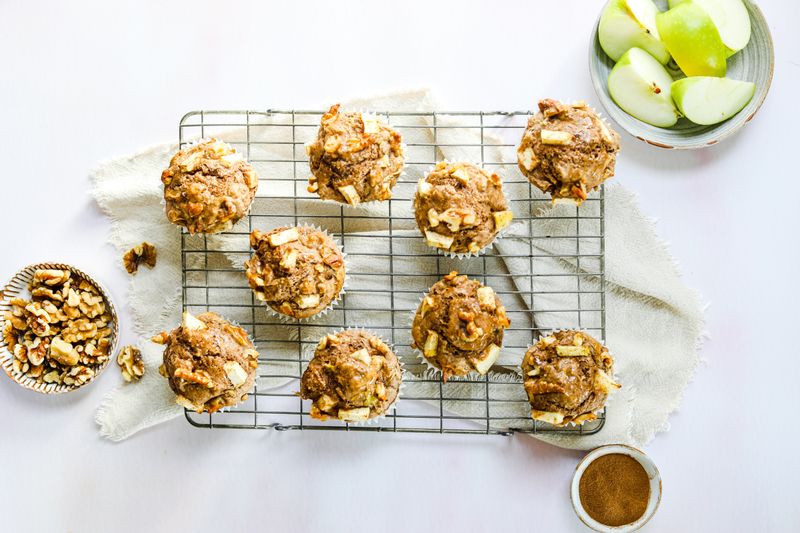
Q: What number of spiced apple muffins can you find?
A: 9